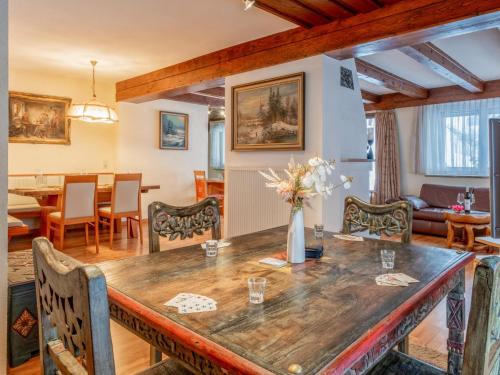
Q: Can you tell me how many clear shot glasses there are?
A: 4